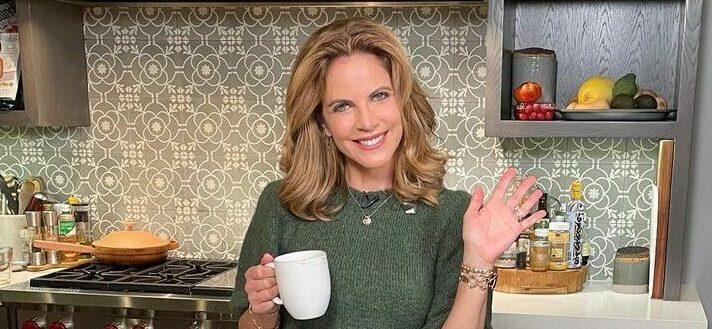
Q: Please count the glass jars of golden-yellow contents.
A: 2